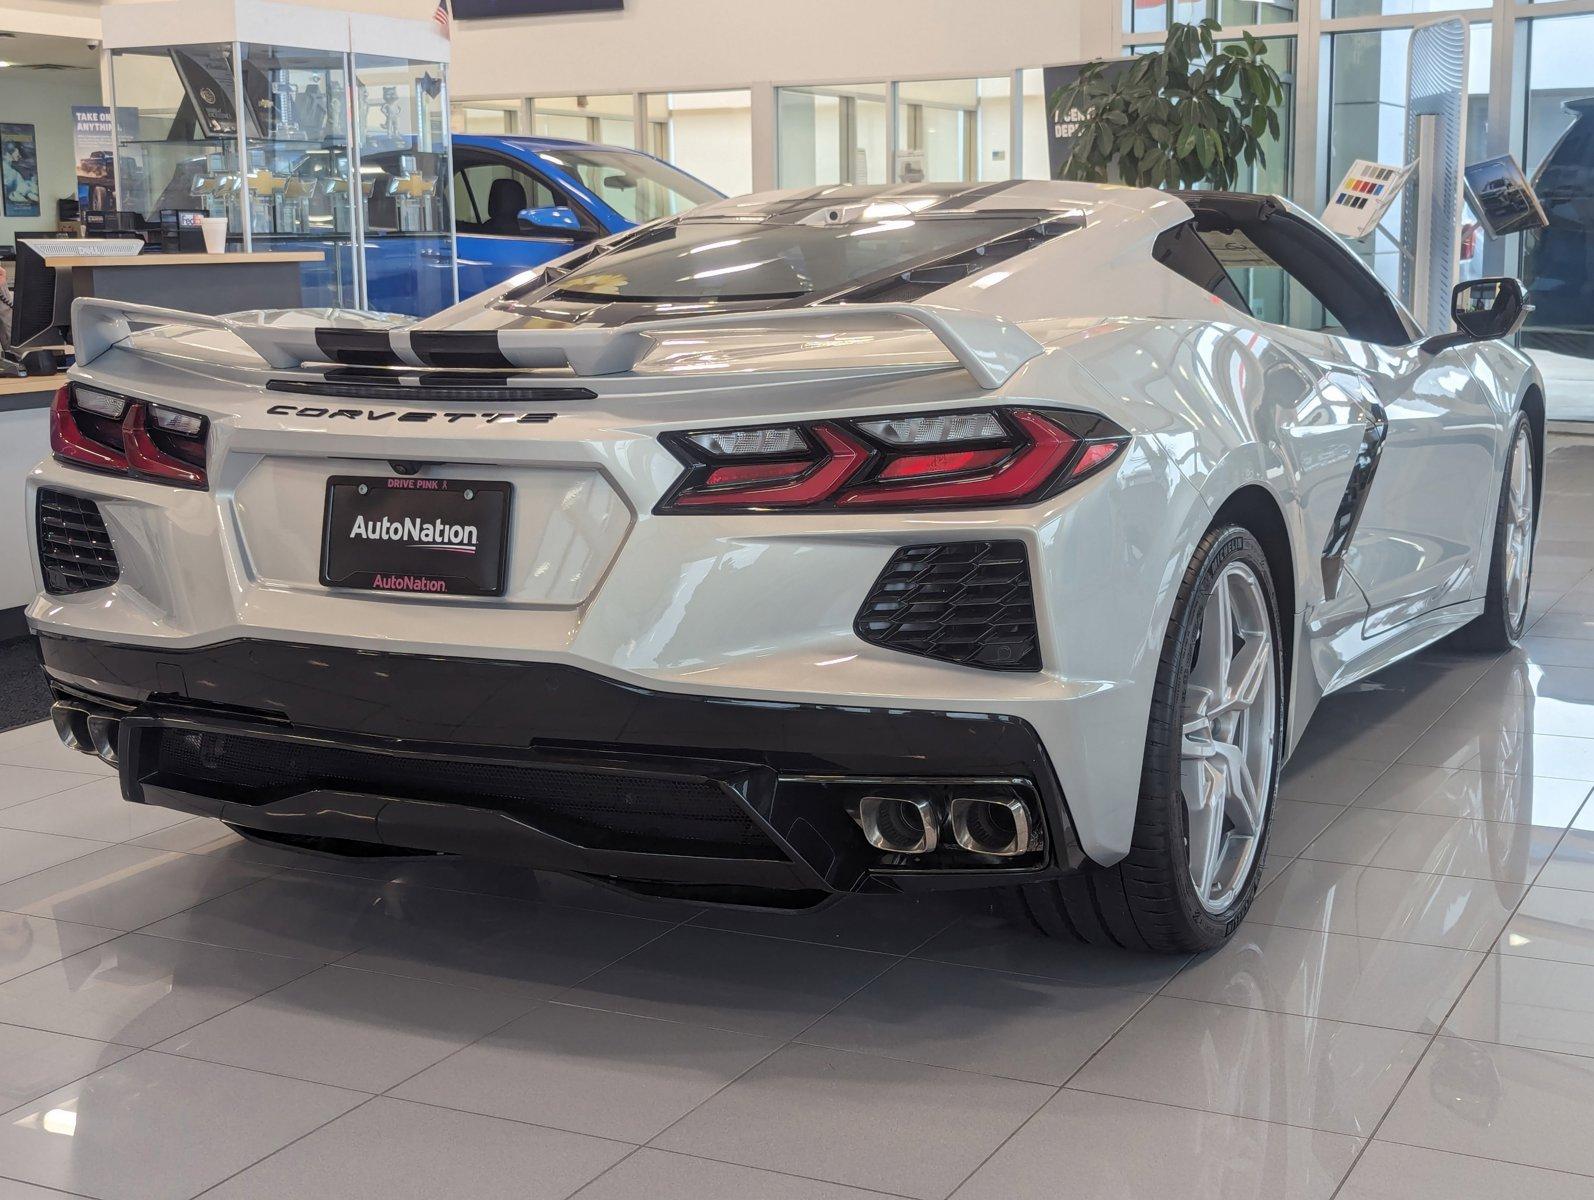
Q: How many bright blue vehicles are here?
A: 1